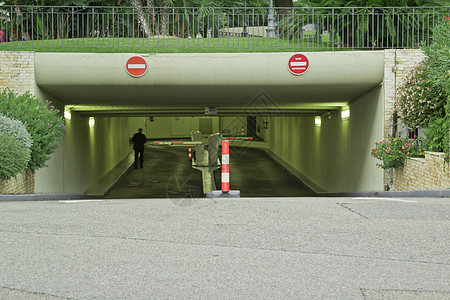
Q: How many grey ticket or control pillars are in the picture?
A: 2